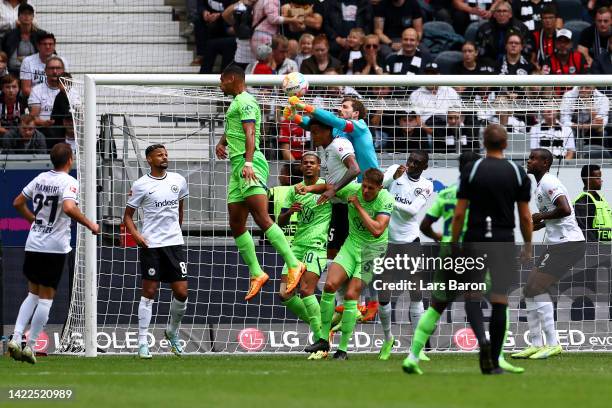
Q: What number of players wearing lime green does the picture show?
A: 4